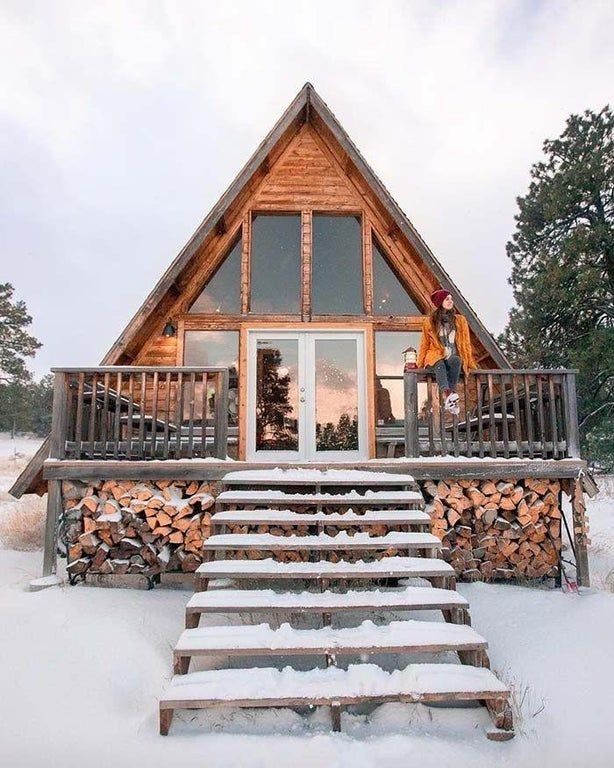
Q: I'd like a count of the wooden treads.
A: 8